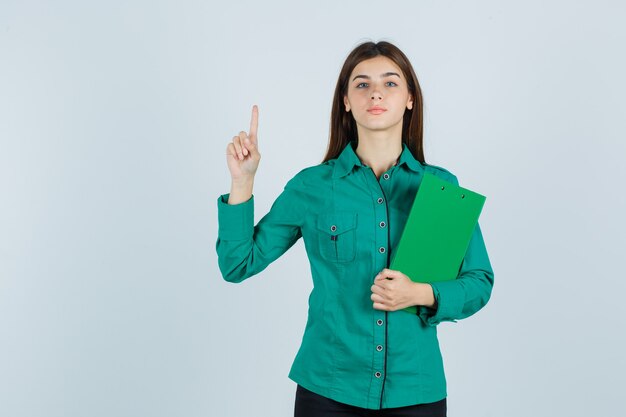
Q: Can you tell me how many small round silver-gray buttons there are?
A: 8